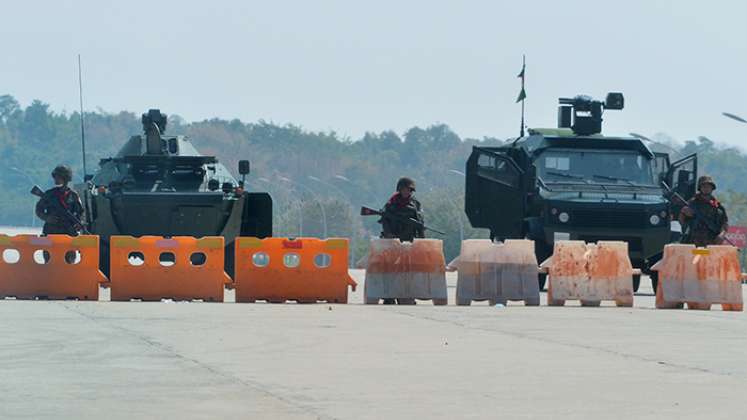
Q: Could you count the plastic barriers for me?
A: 7